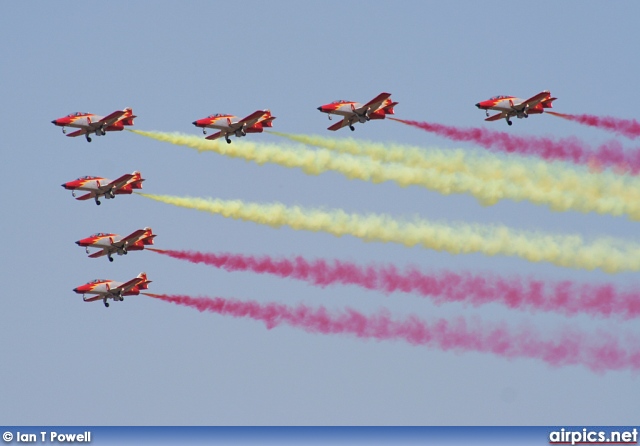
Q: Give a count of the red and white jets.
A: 7